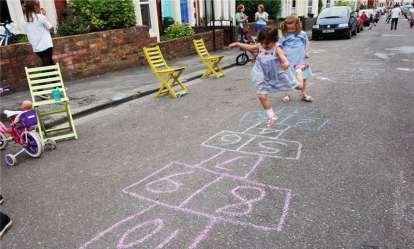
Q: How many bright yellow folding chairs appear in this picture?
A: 2